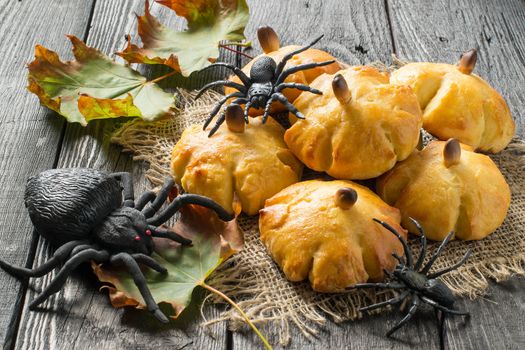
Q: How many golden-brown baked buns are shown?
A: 6